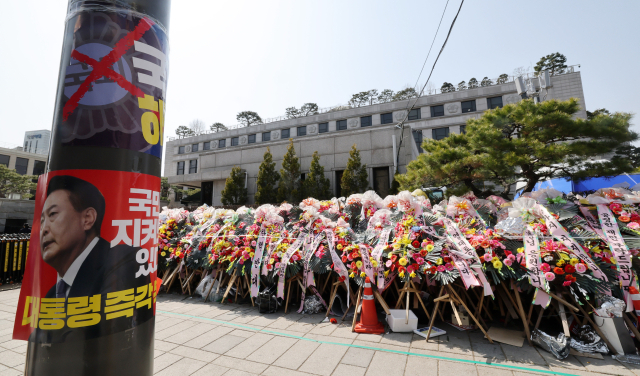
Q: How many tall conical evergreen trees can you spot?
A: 5